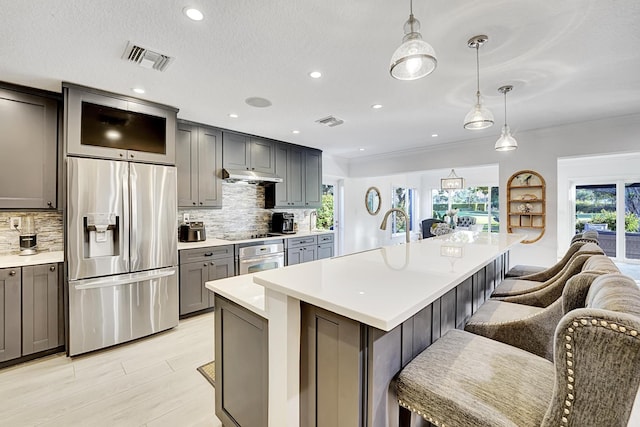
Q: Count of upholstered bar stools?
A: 4